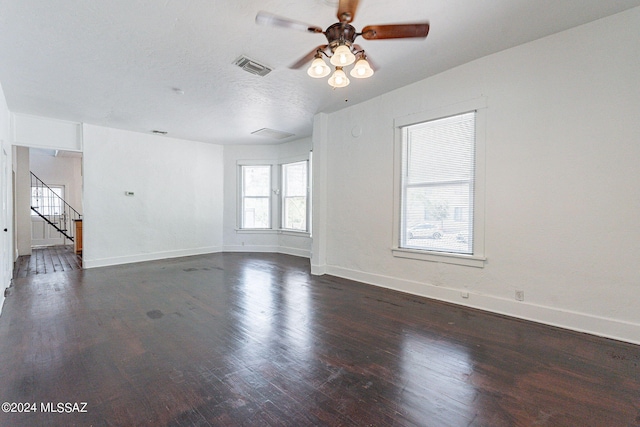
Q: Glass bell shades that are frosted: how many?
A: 4